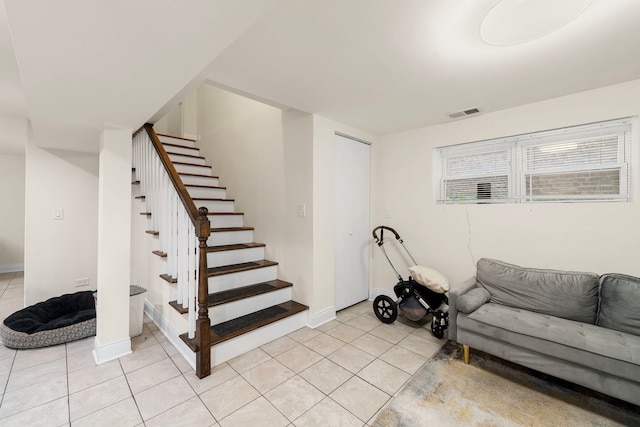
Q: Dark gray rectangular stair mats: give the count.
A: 4